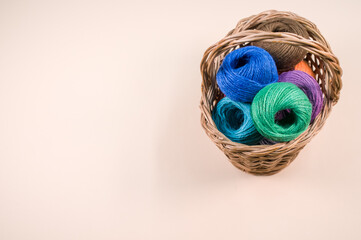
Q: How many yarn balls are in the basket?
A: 6